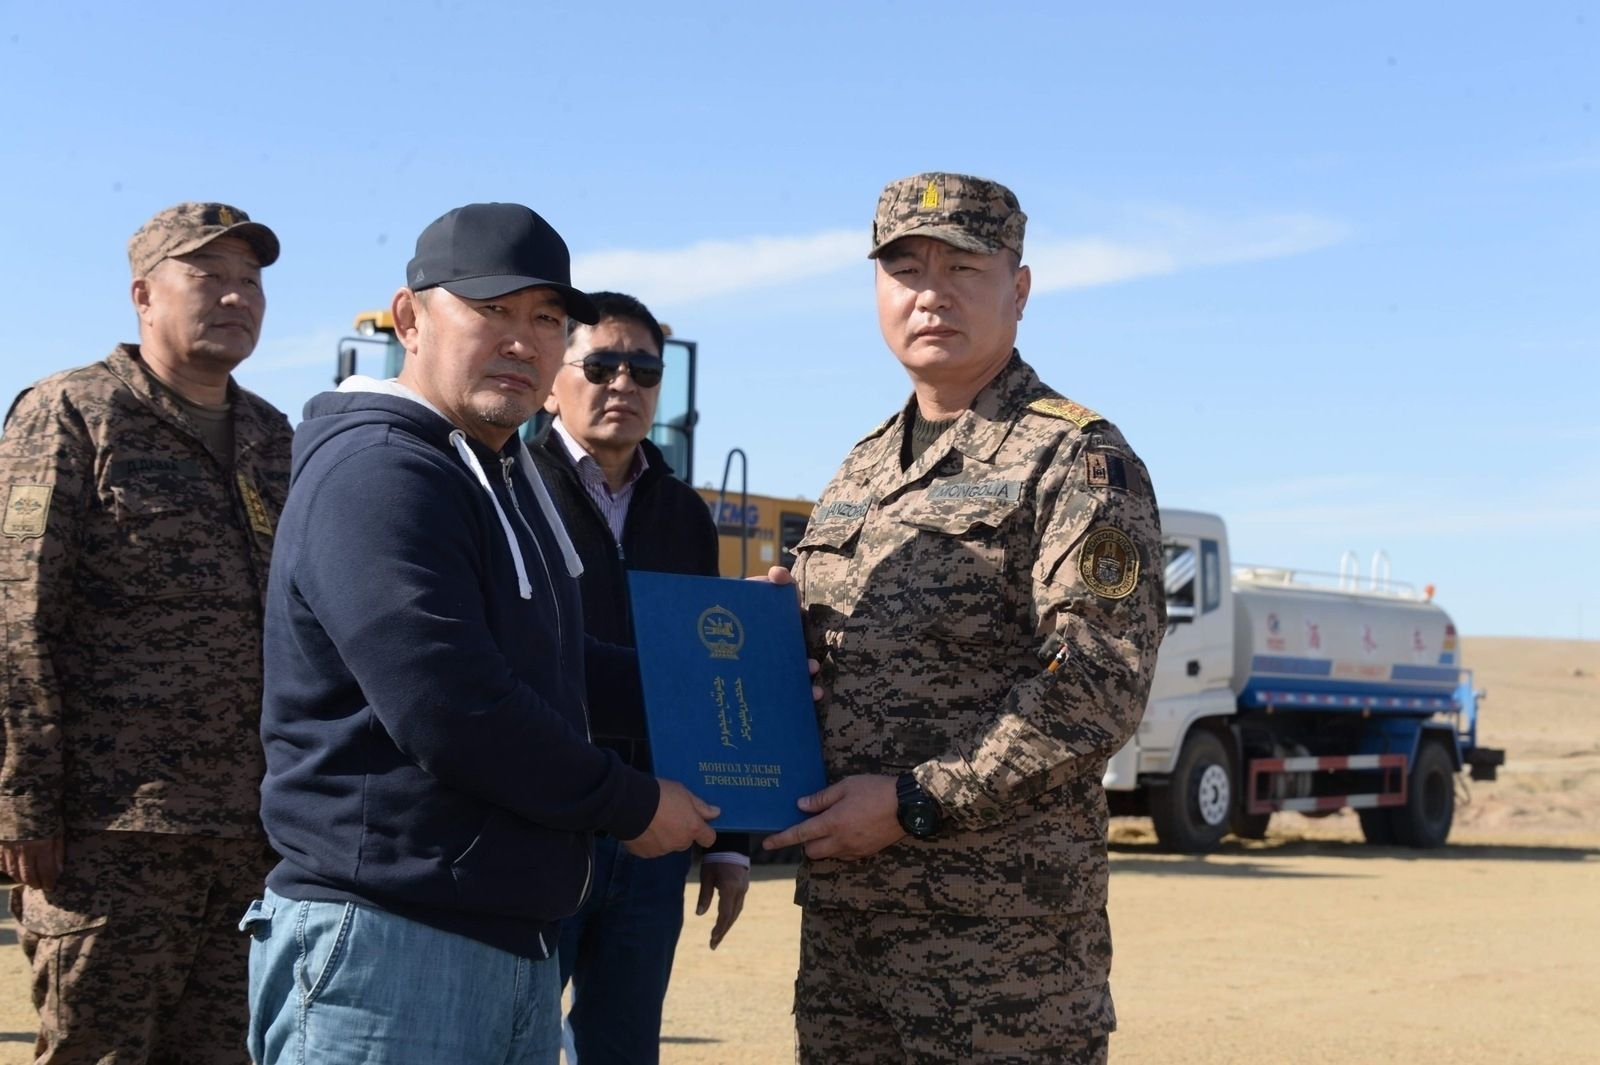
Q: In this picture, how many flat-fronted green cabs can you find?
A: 0